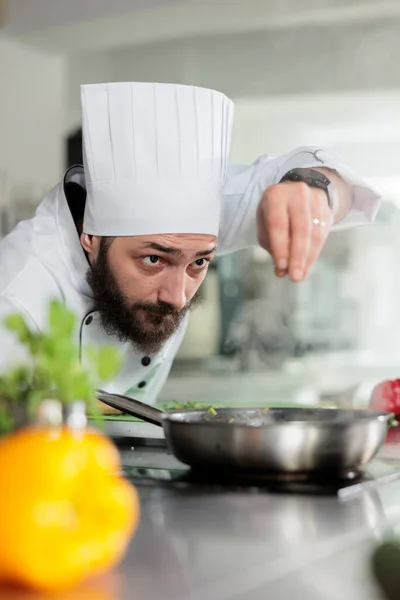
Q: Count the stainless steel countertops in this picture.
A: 1